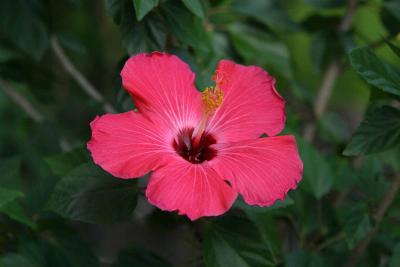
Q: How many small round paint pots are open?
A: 0